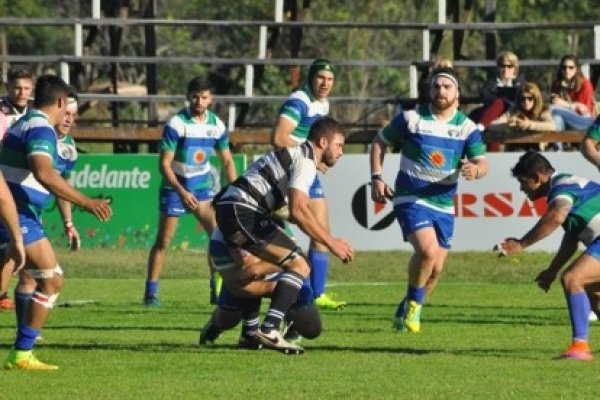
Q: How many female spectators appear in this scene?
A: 3